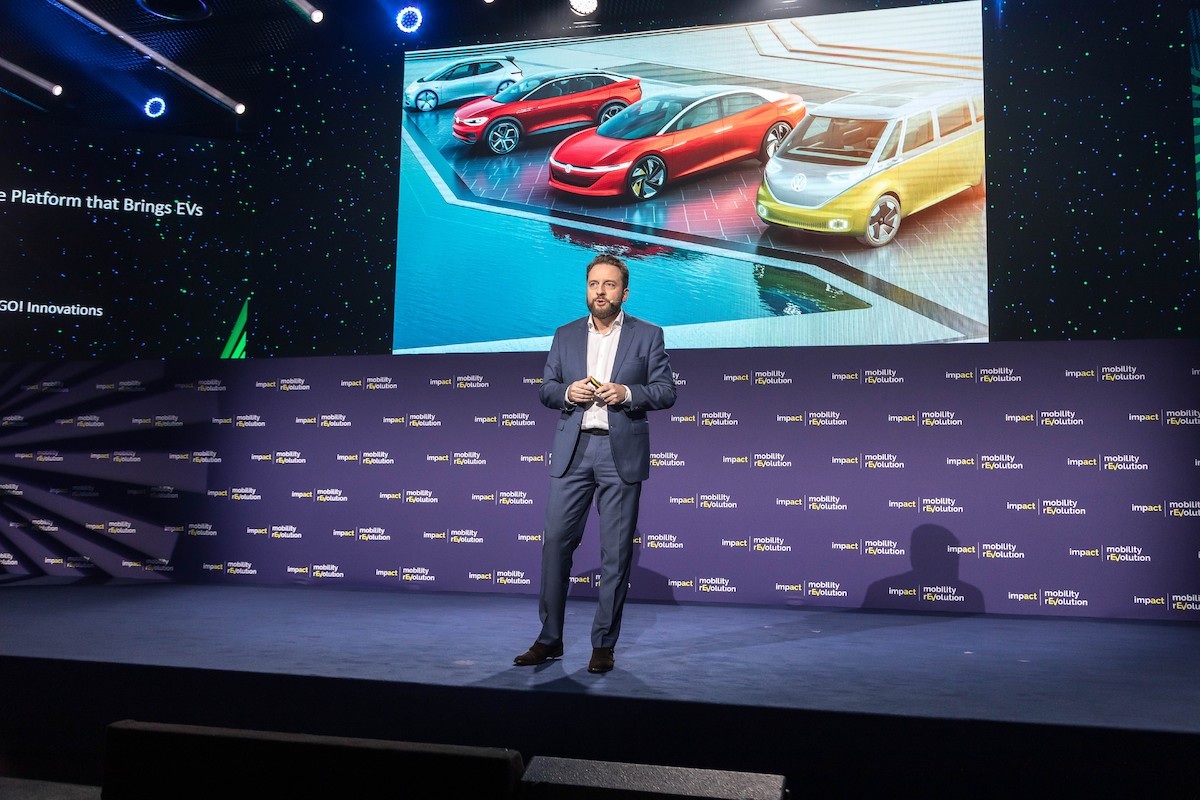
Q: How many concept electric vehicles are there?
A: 4